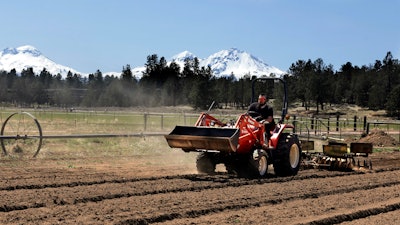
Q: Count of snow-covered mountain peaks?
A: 3